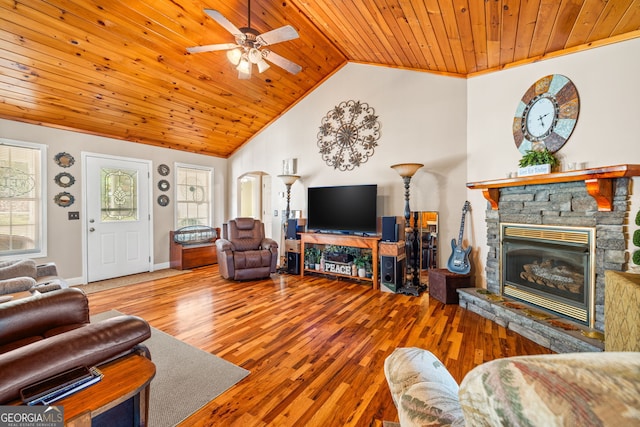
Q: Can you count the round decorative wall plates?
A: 6